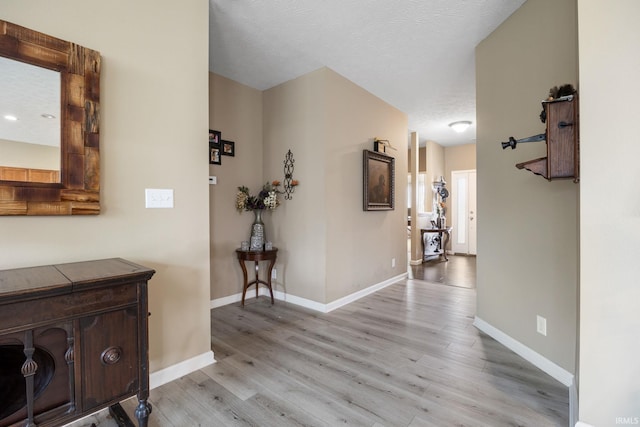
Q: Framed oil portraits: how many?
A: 1